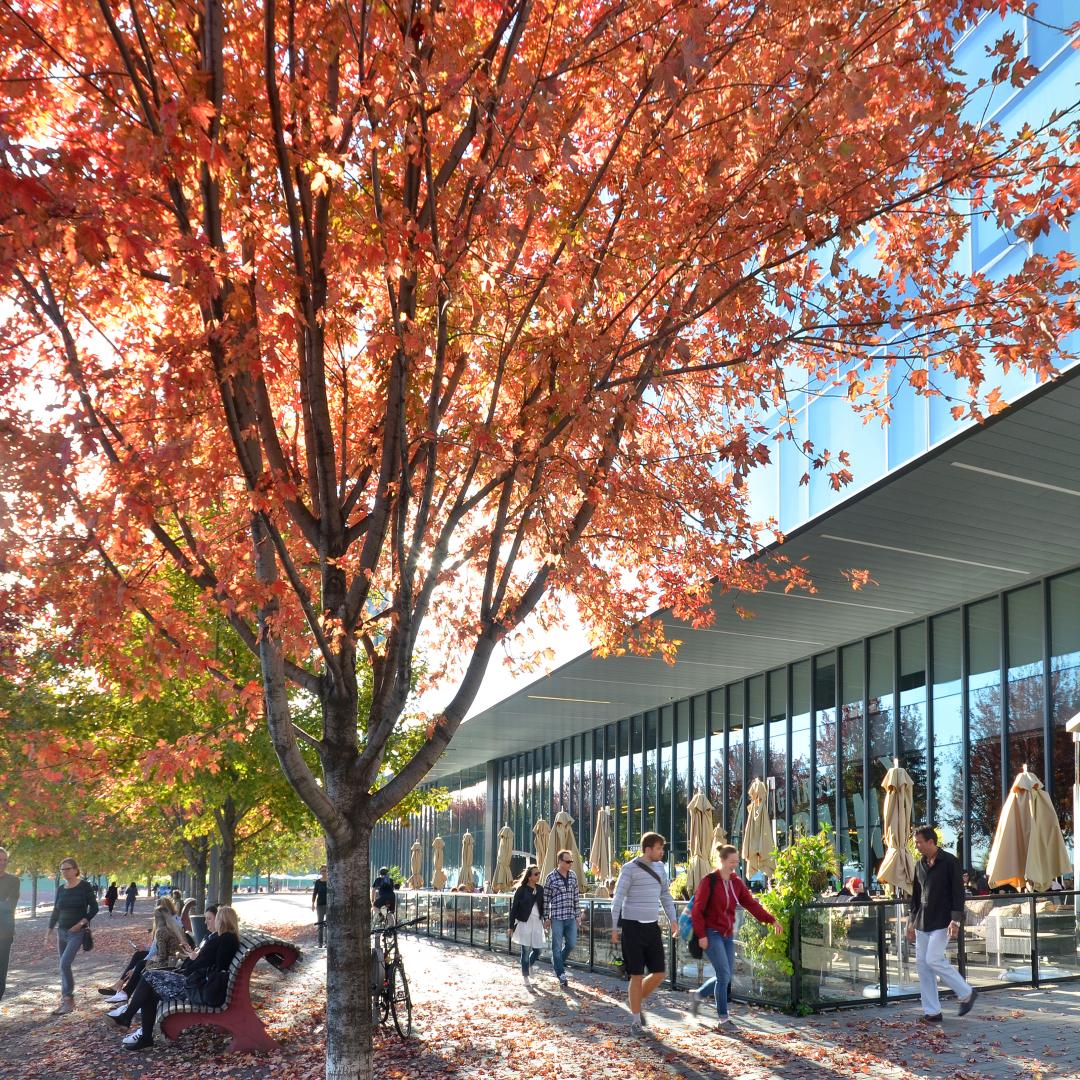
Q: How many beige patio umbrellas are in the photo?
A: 12